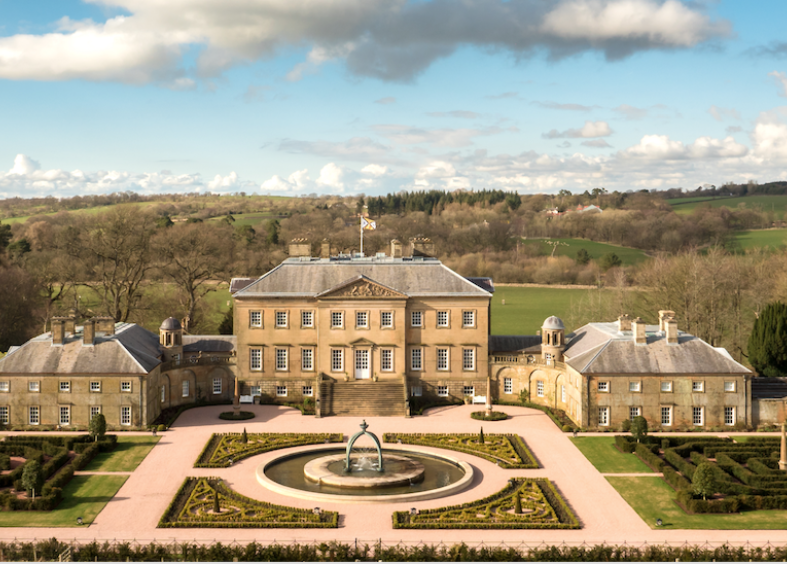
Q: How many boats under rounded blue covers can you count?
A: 0